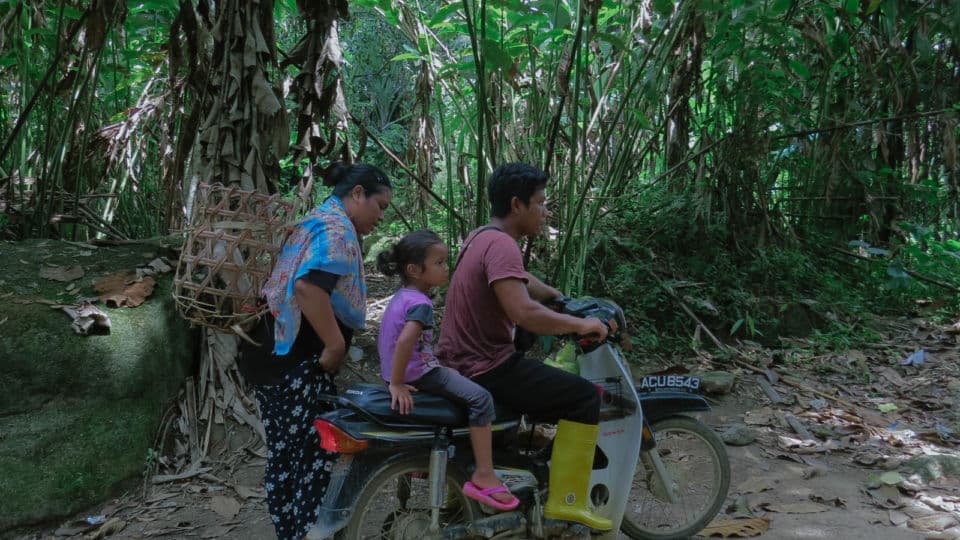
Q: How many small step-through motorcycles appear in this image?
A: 1